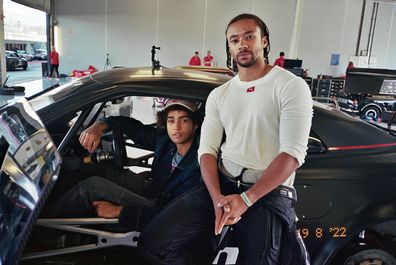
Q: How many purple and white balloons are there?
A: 0